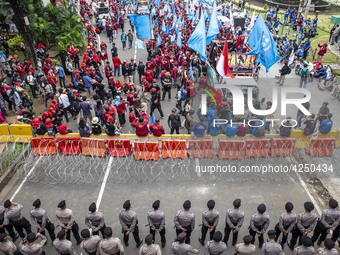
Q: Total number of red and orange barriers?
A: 11